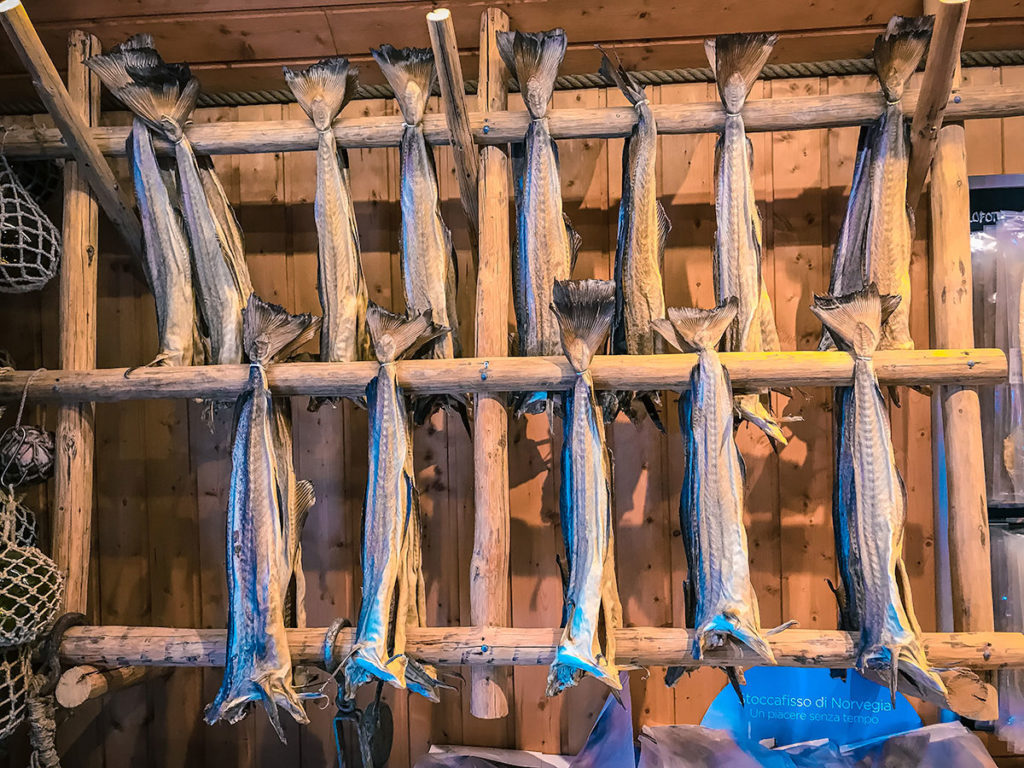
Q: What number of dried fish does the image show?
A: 13